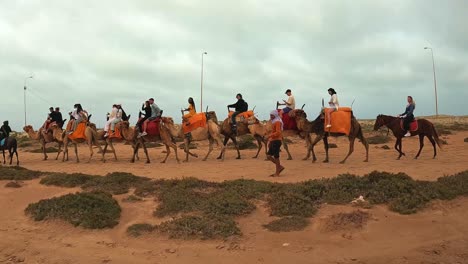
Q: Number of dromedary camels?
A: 8